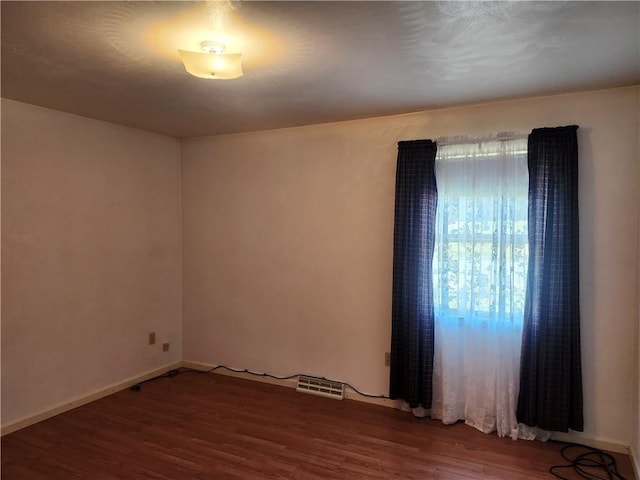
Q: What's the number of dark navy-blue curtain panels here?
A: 2